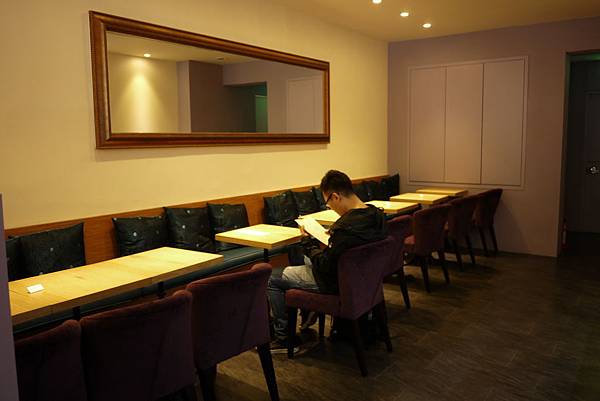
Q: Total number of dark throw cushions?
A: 11